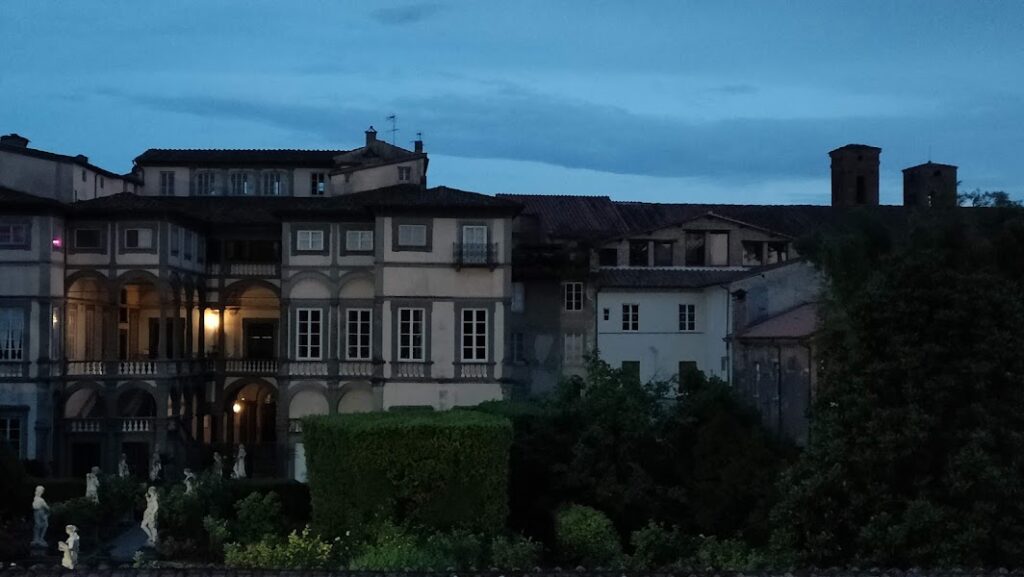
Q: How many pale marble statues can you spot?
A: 9